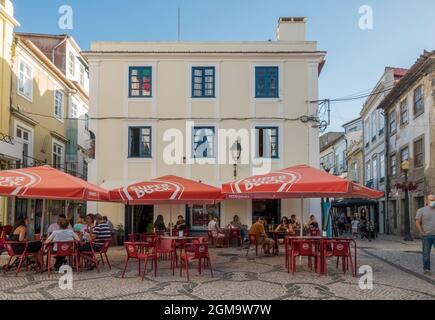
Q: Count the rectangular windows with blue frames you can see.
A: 6